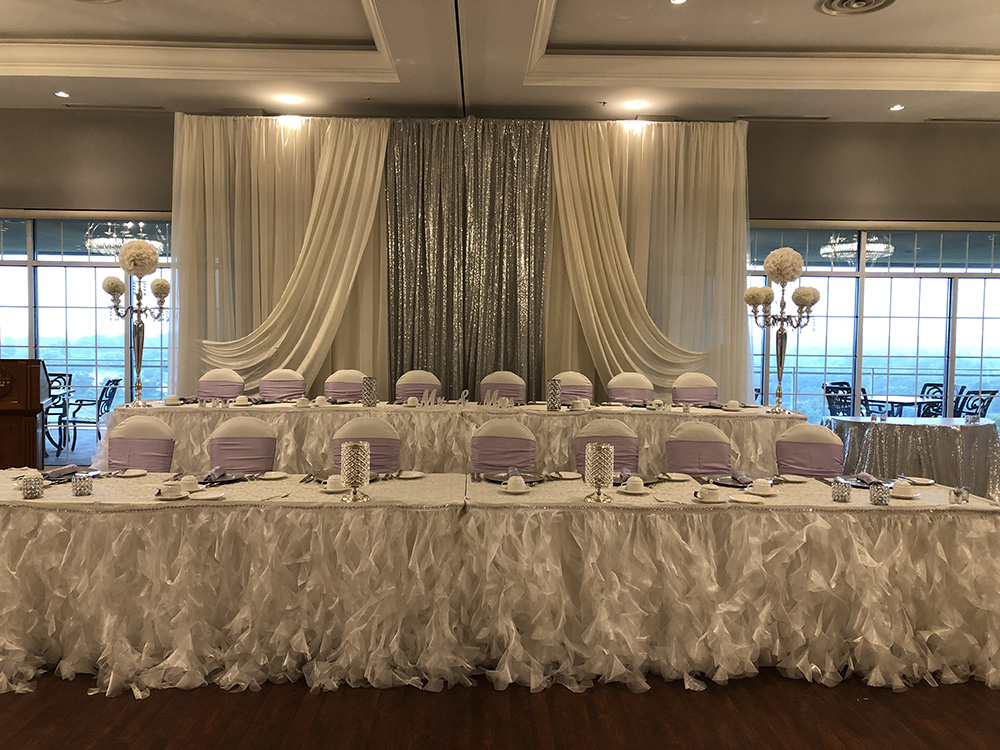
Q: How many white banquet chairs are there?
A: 15